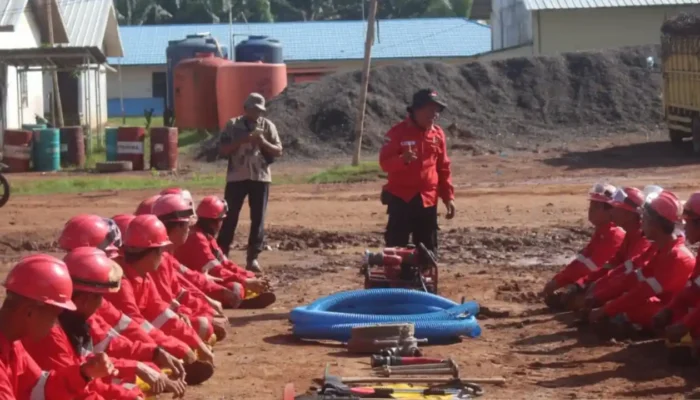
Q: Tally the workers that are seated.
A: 13